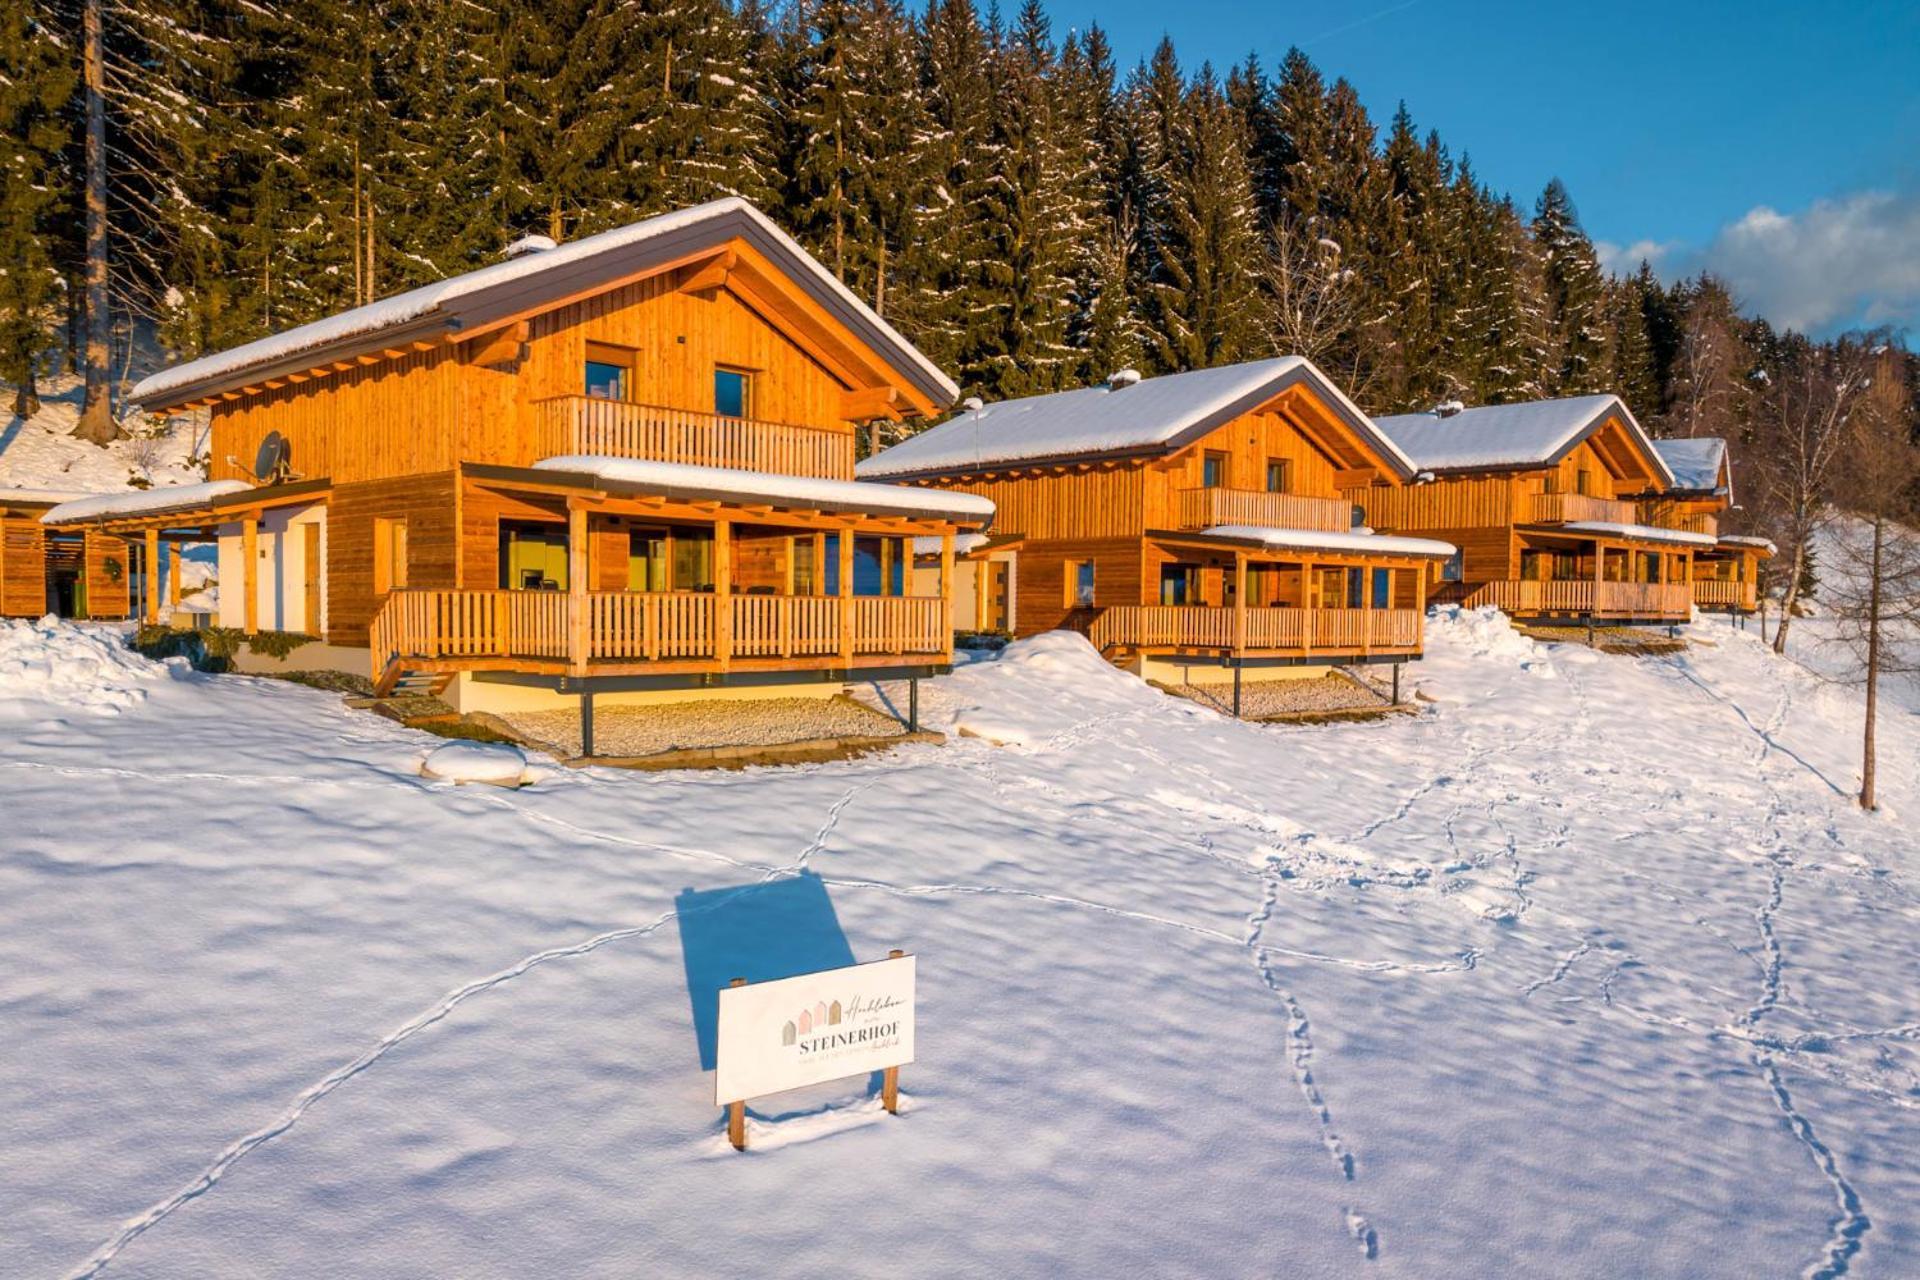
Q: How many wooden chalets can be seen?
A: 4